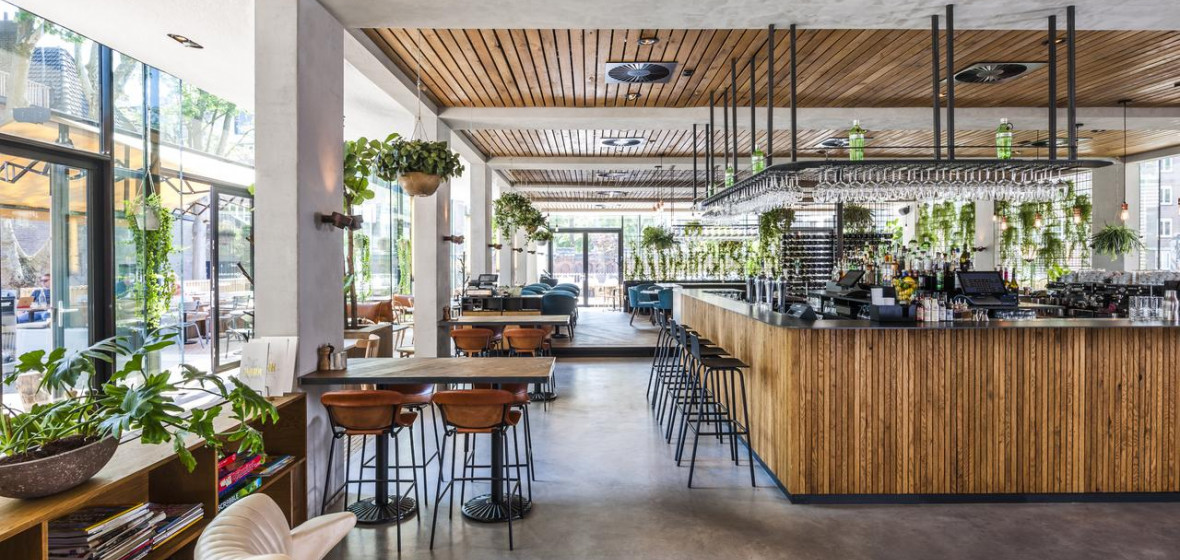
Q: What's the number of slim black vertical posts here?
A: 12